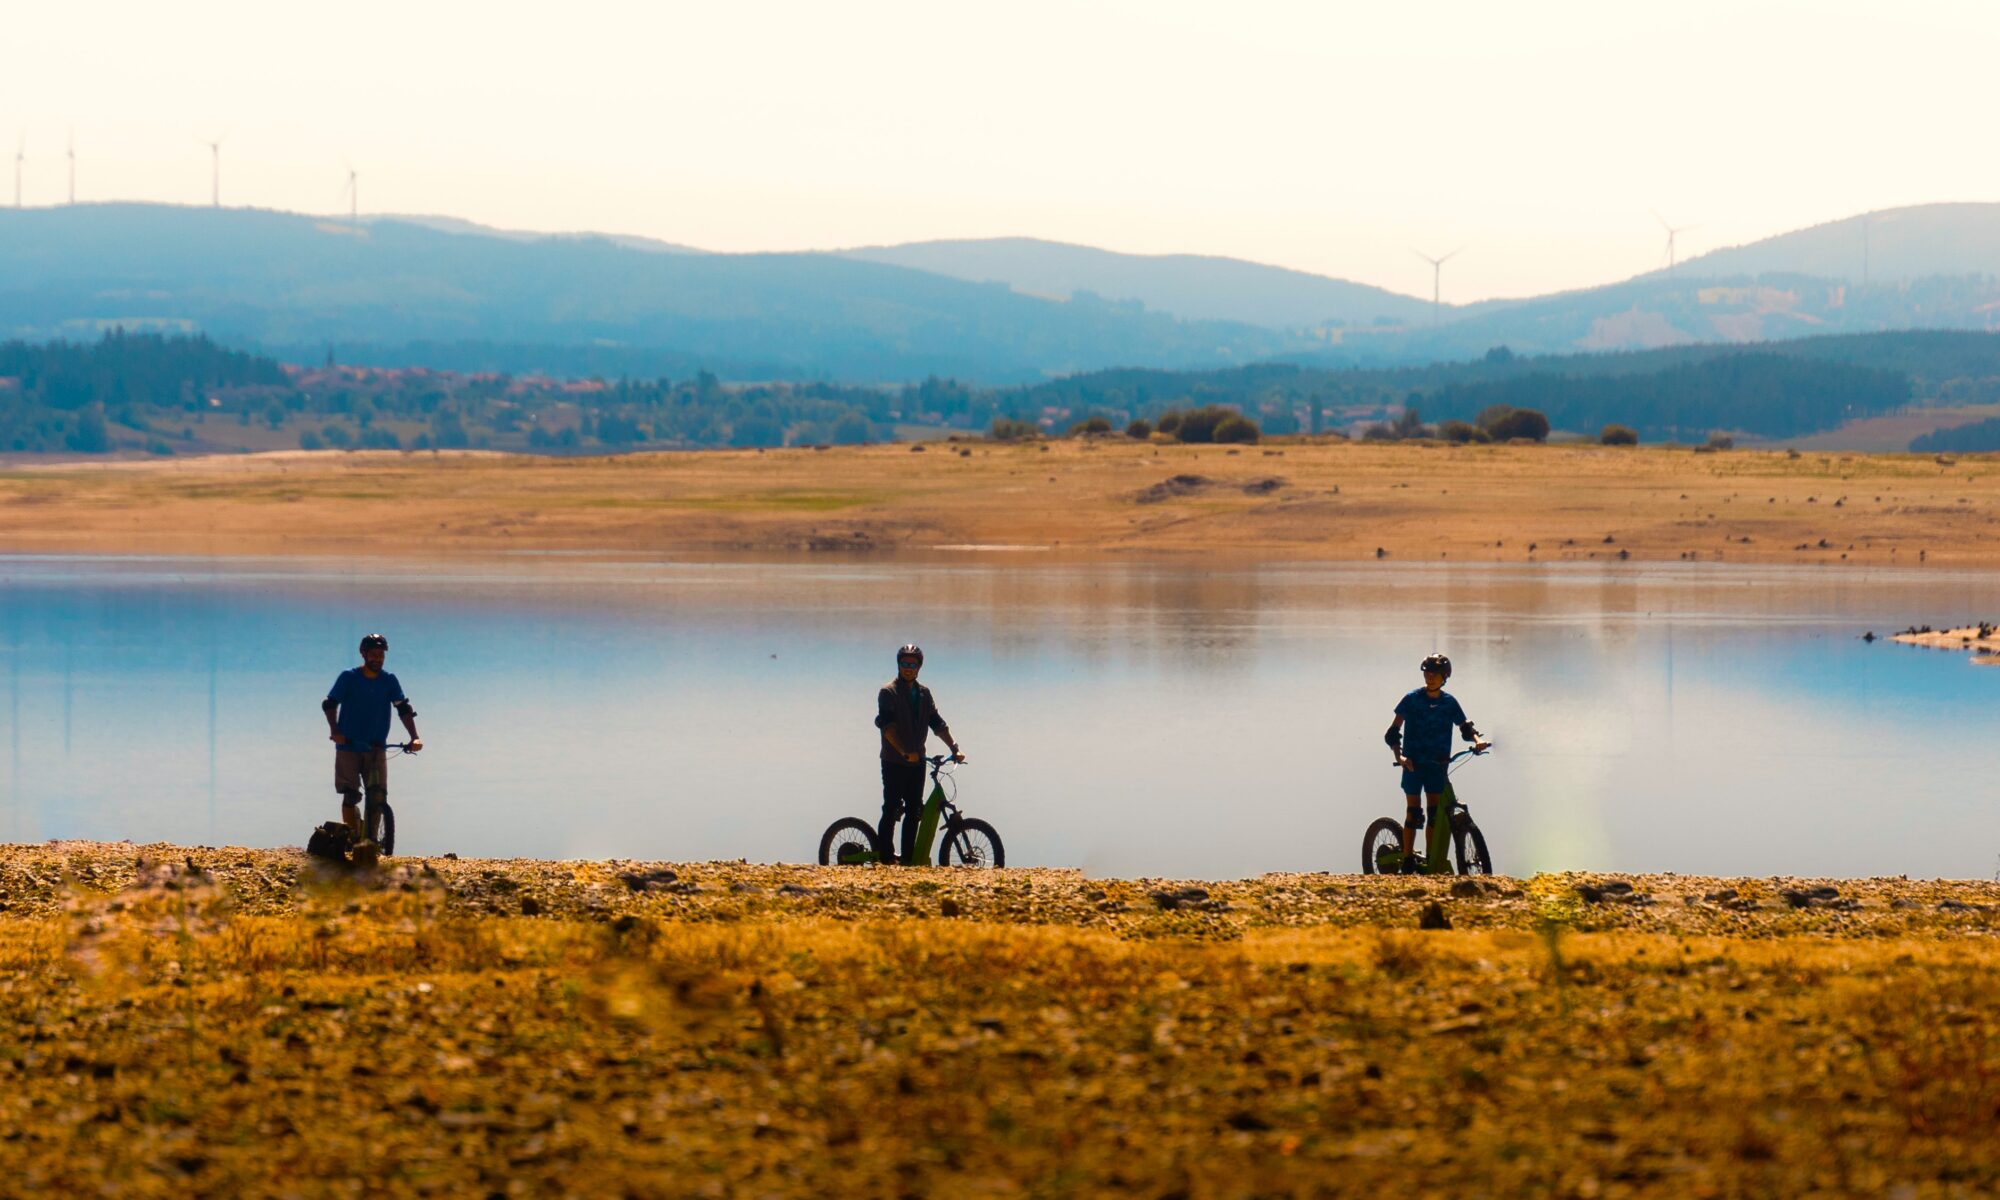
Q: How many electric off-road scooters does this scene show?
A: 3